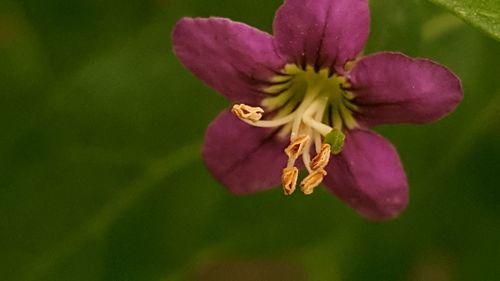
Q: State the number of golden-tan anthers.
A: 5